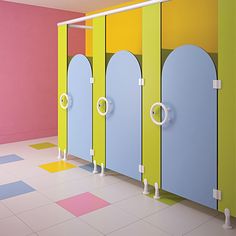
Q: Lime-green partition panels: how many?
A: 4